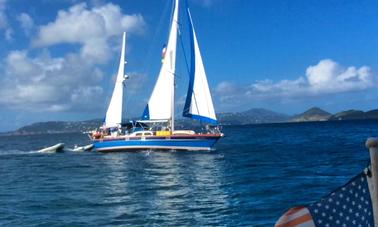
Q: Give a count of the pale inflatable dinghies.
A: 2